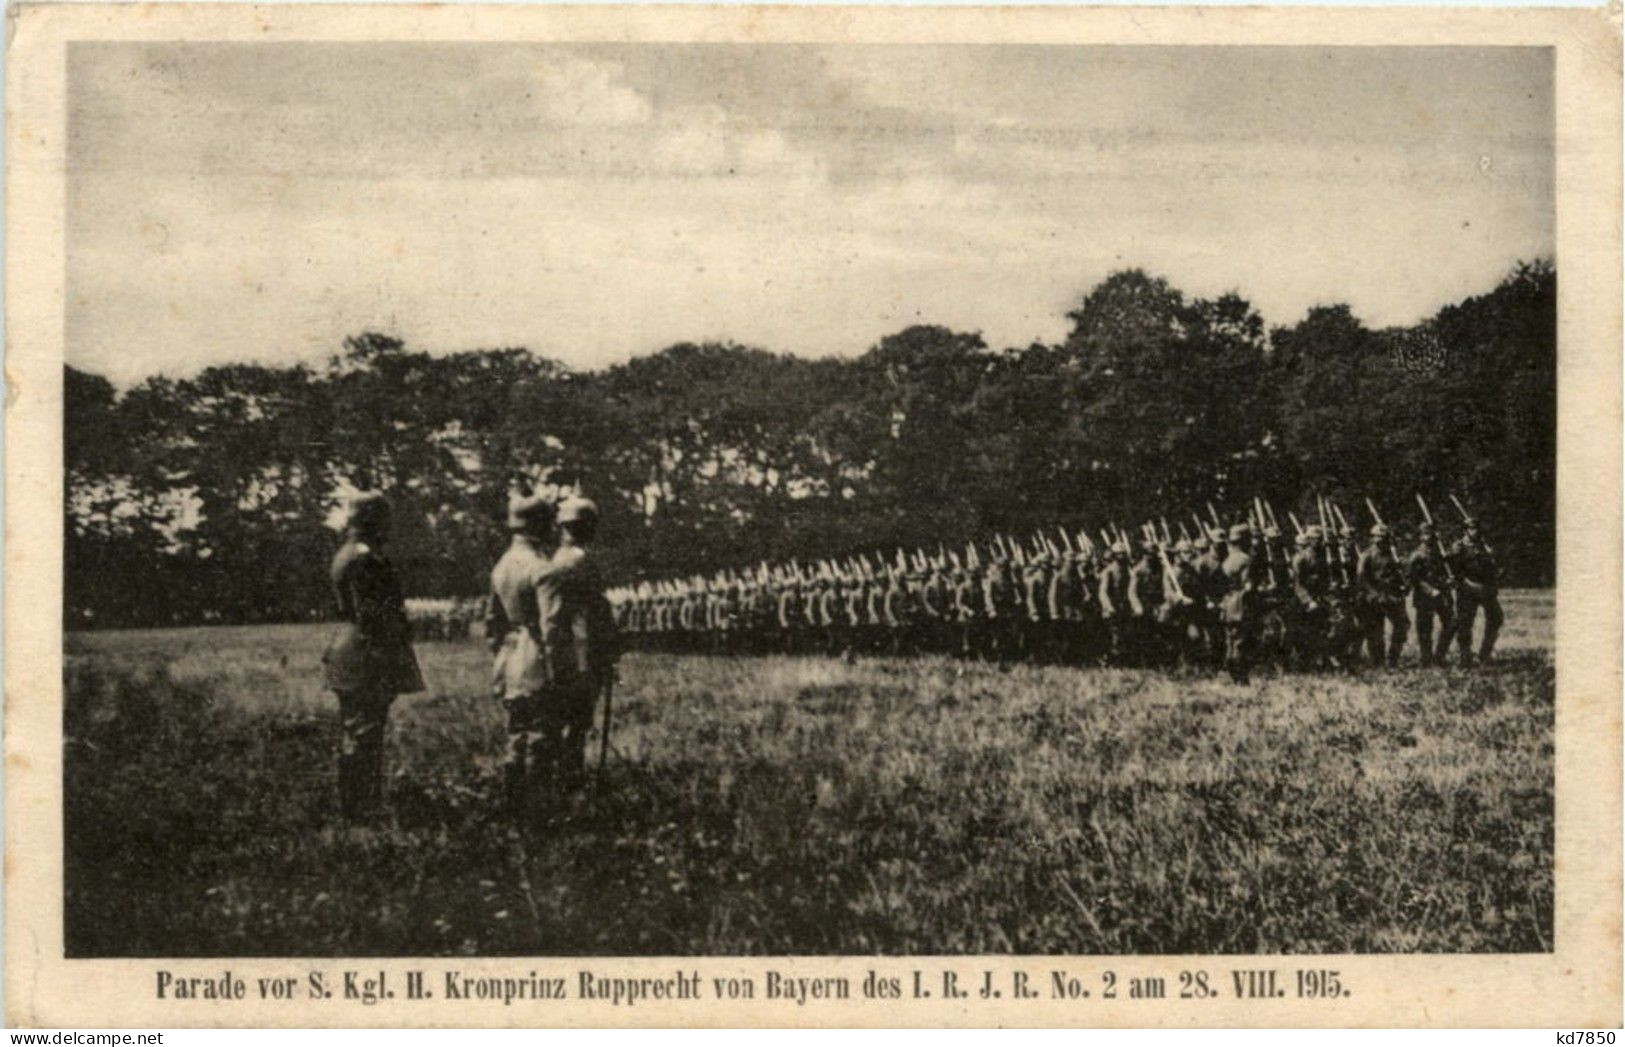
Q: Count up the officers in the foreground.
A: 3